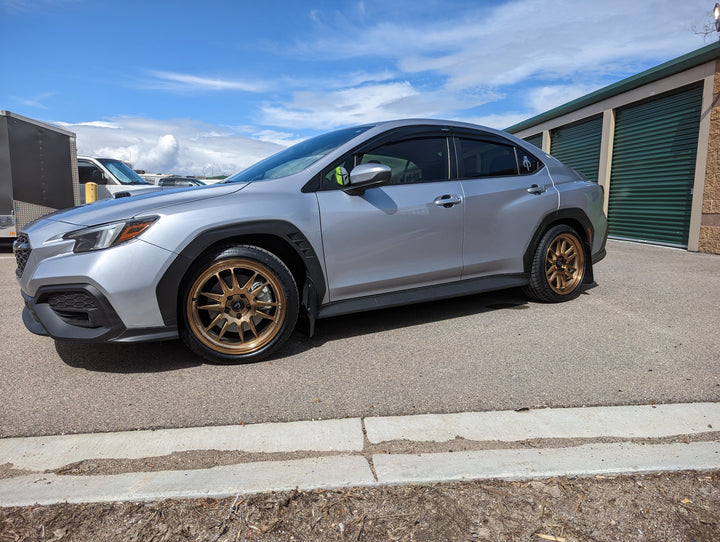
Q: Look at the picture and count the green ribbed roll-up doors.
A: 3